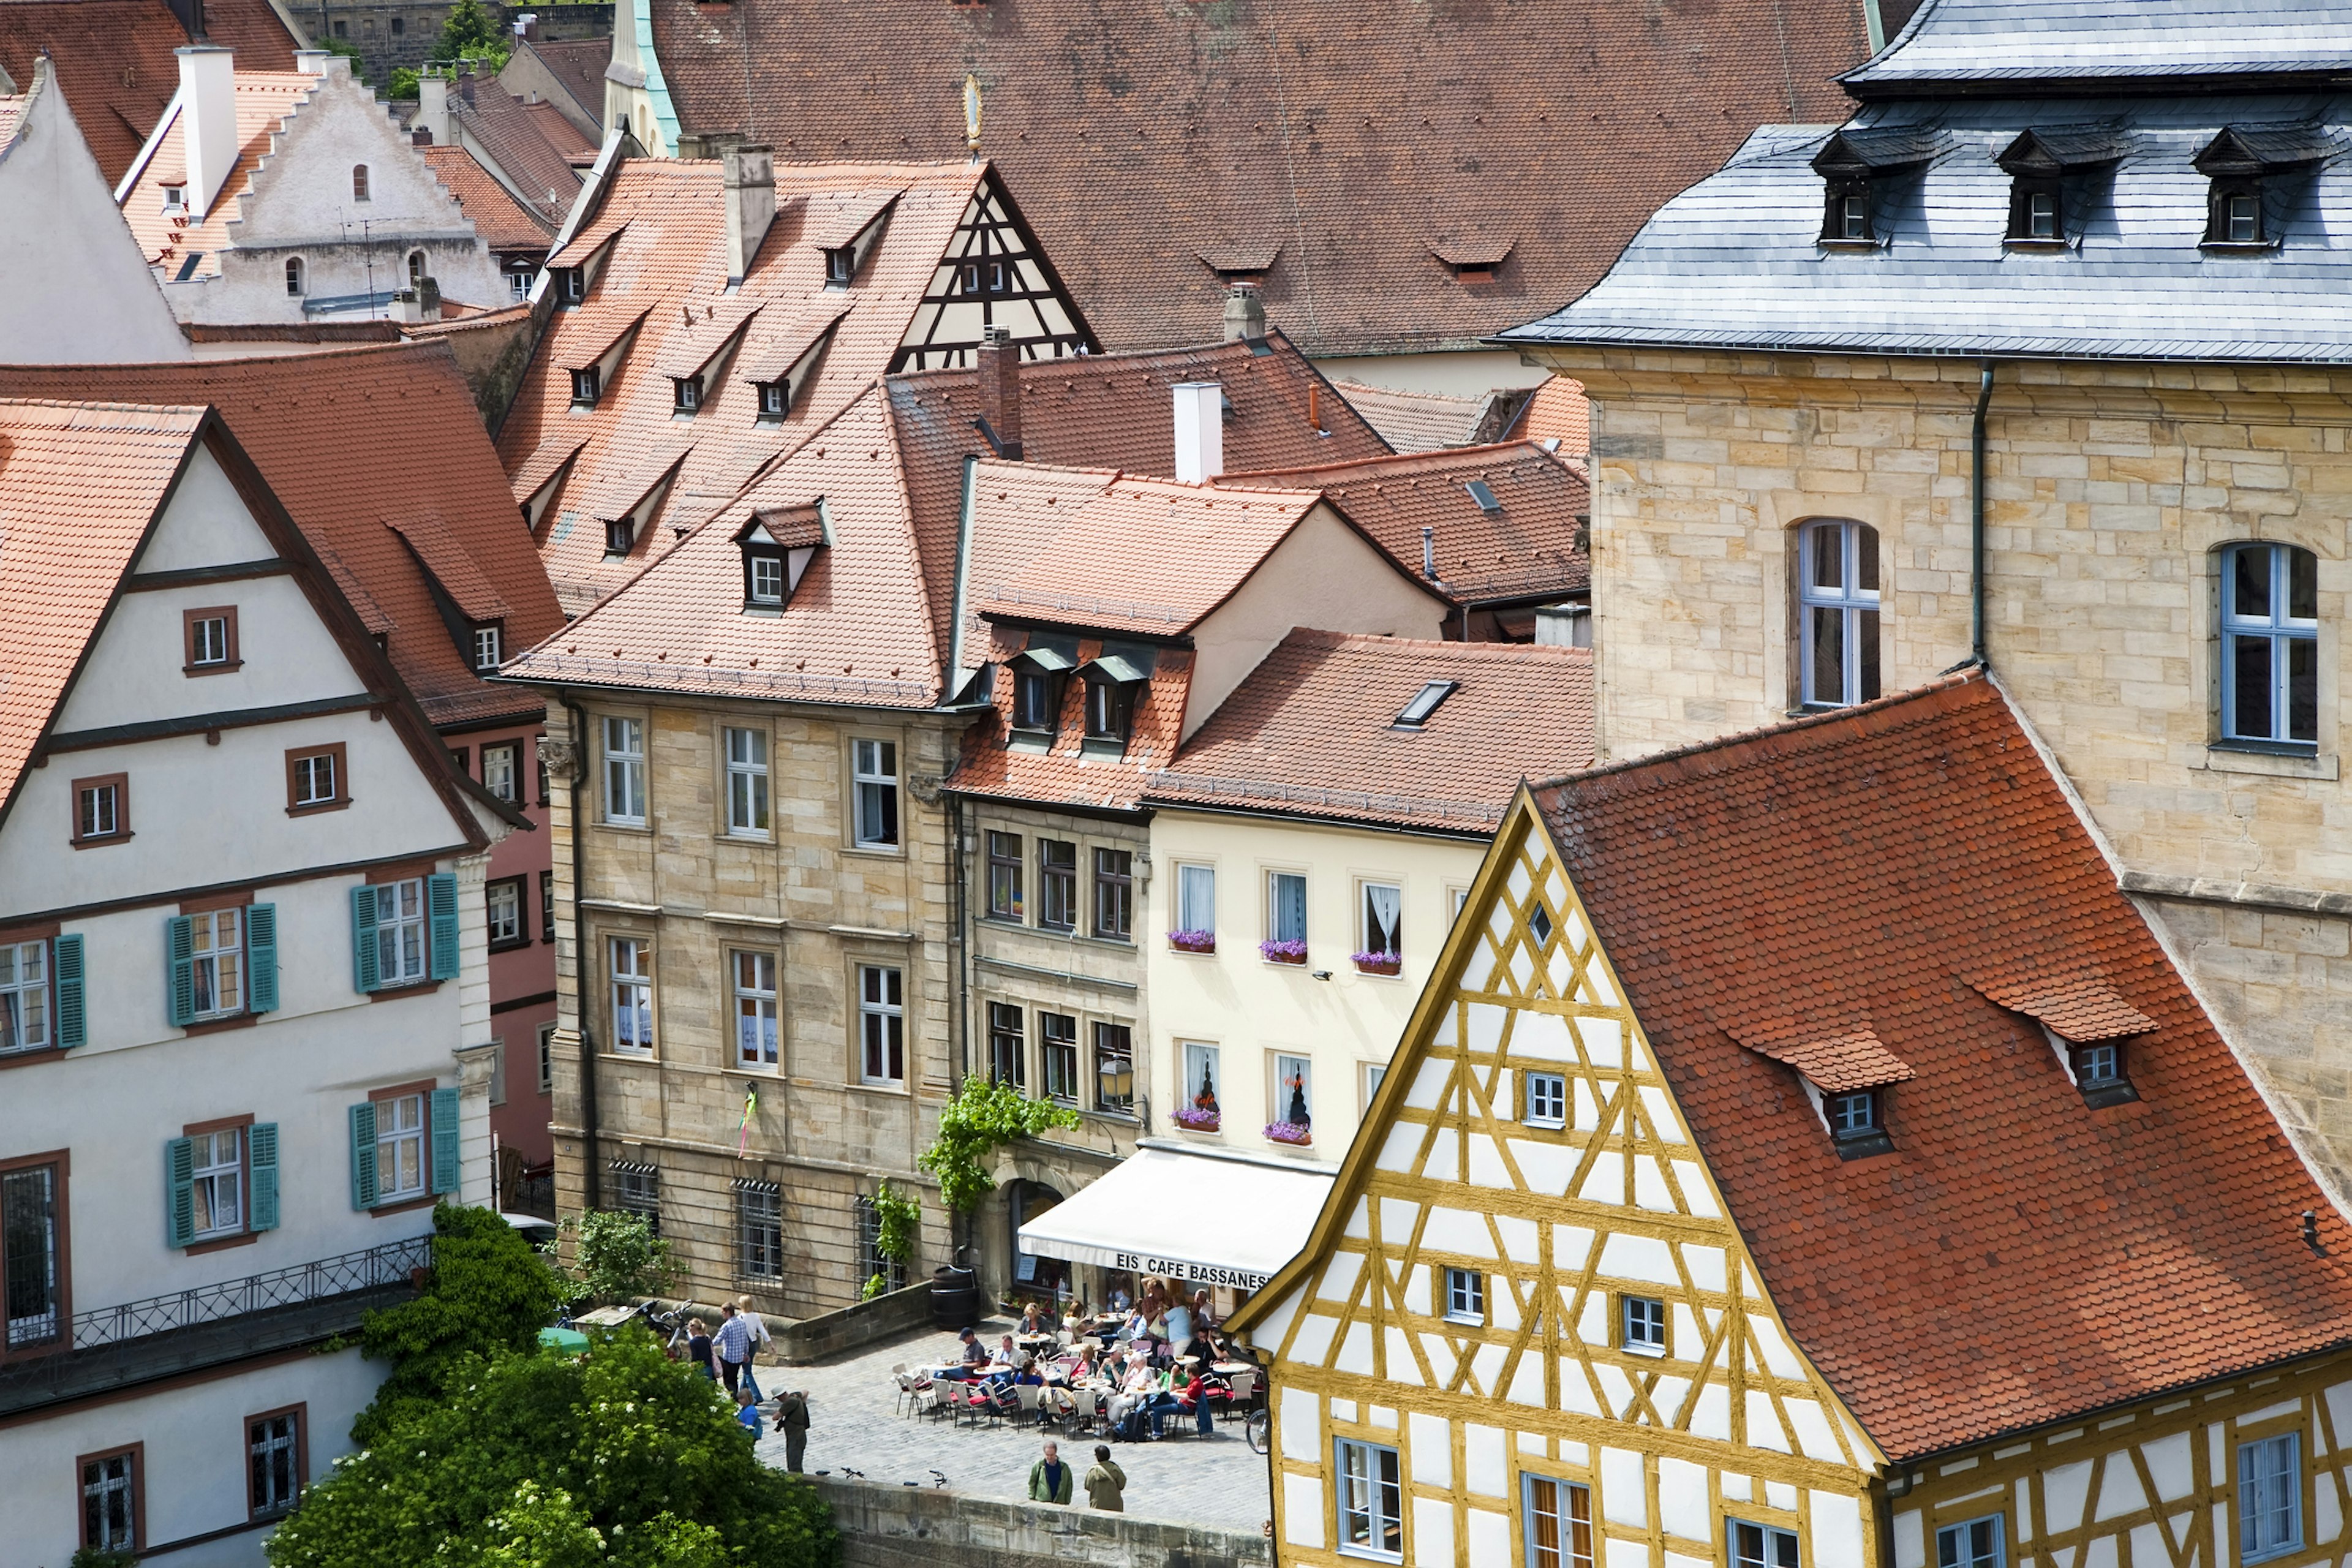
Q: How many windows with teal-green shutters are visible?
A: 5